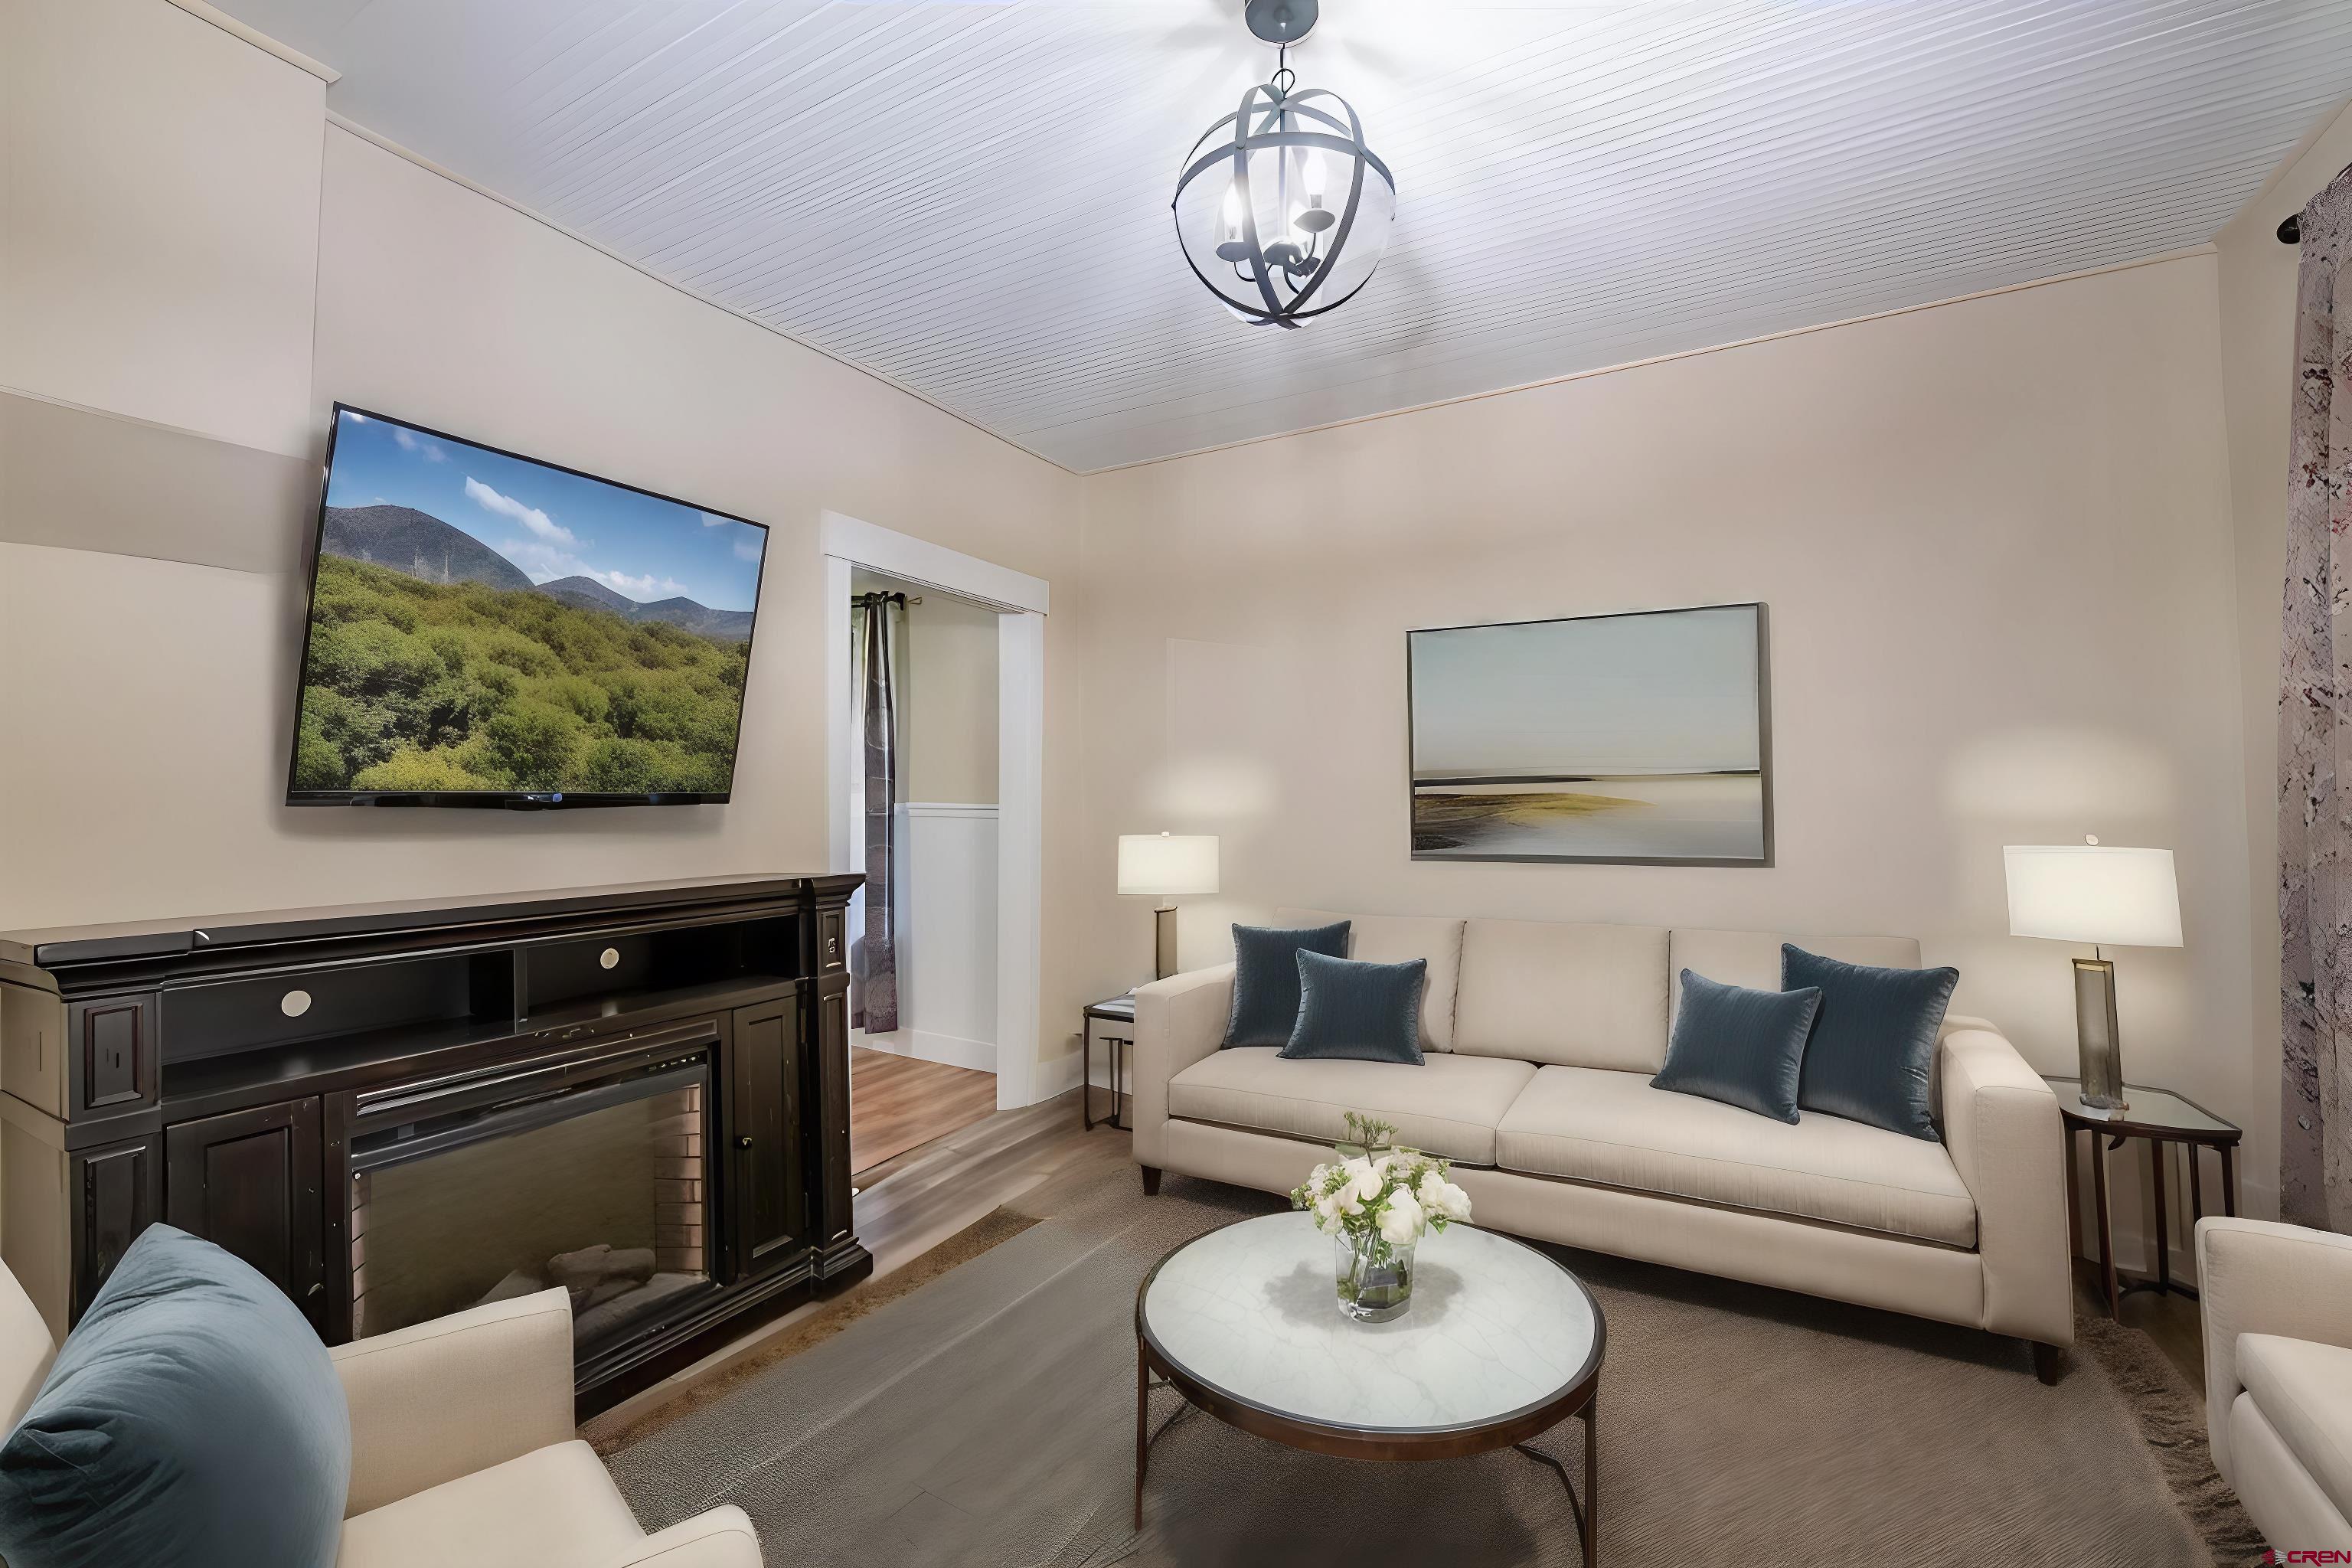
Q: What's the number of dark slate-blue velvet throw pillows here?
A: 5